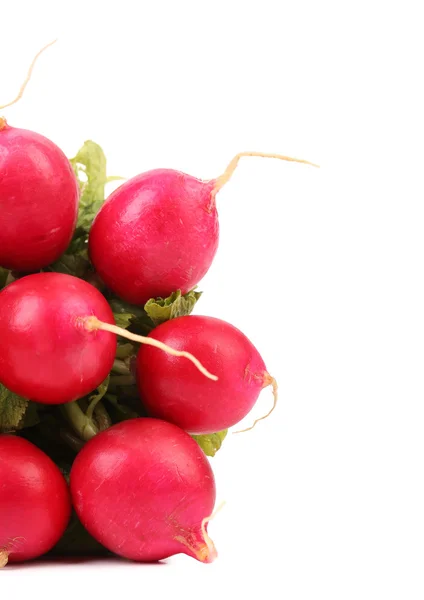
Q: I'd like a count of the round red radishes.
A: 6